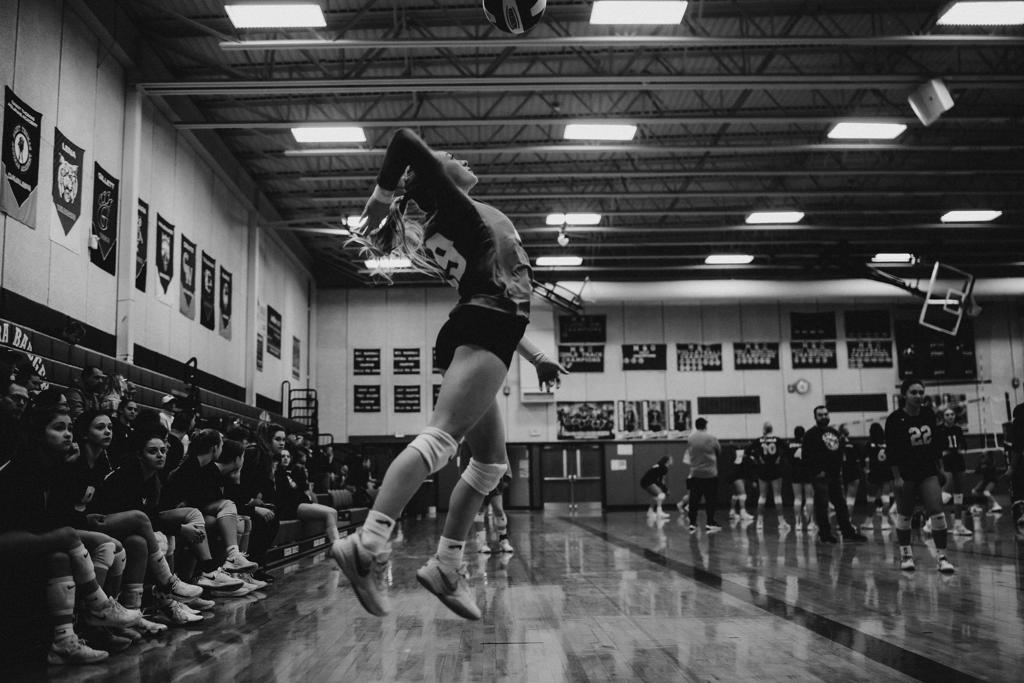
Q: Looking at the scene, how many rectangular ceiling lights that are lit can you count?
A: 14